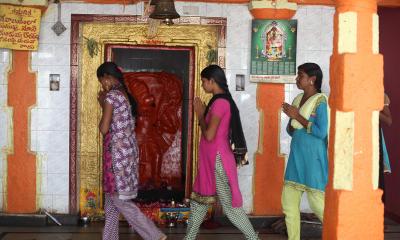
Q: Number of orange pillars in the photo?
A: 3